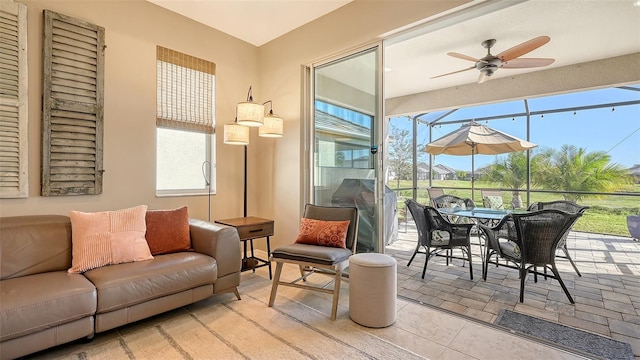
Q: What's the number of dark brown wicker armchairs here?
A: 4